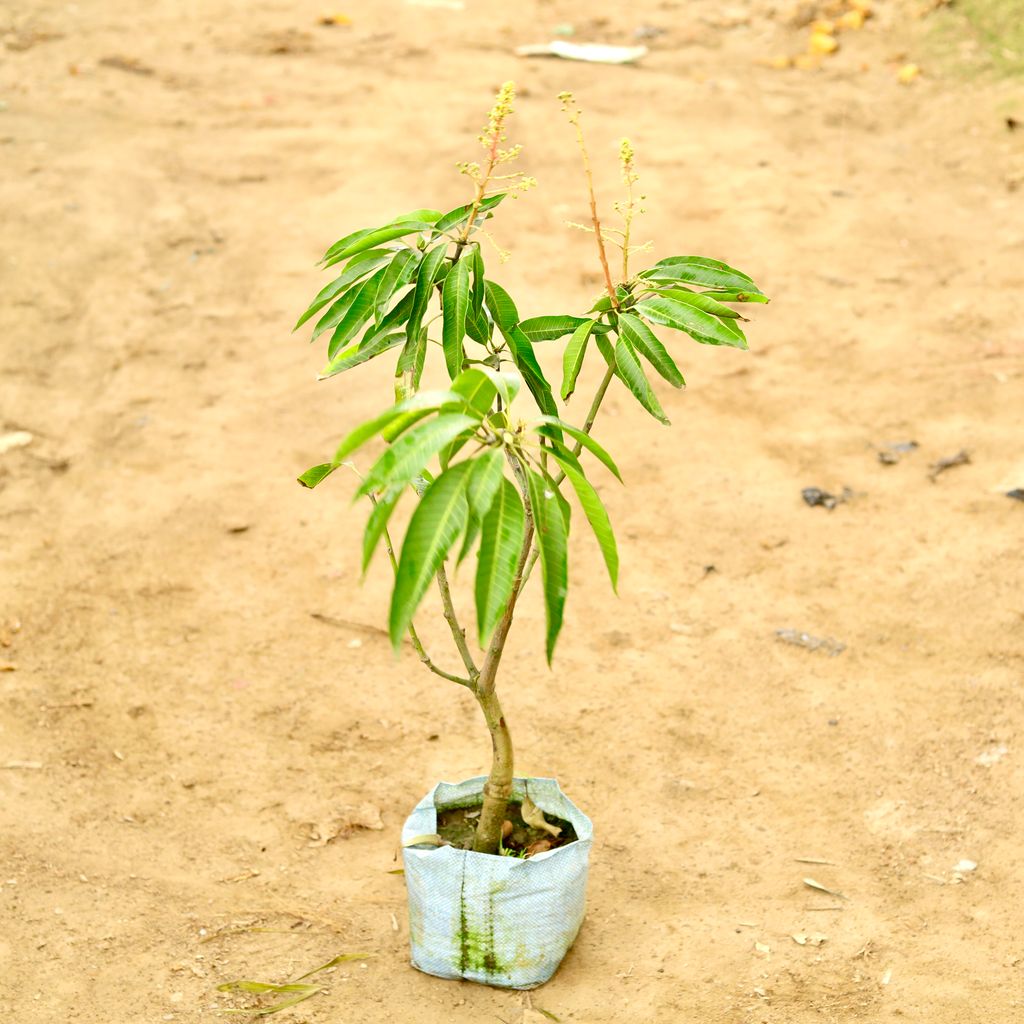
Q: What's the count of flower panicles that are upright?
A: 3